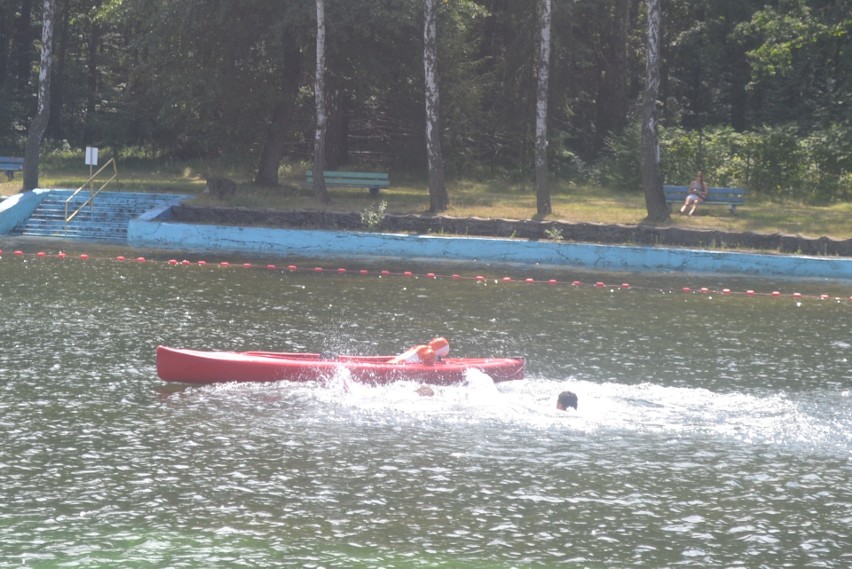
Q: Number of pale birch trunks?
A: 5